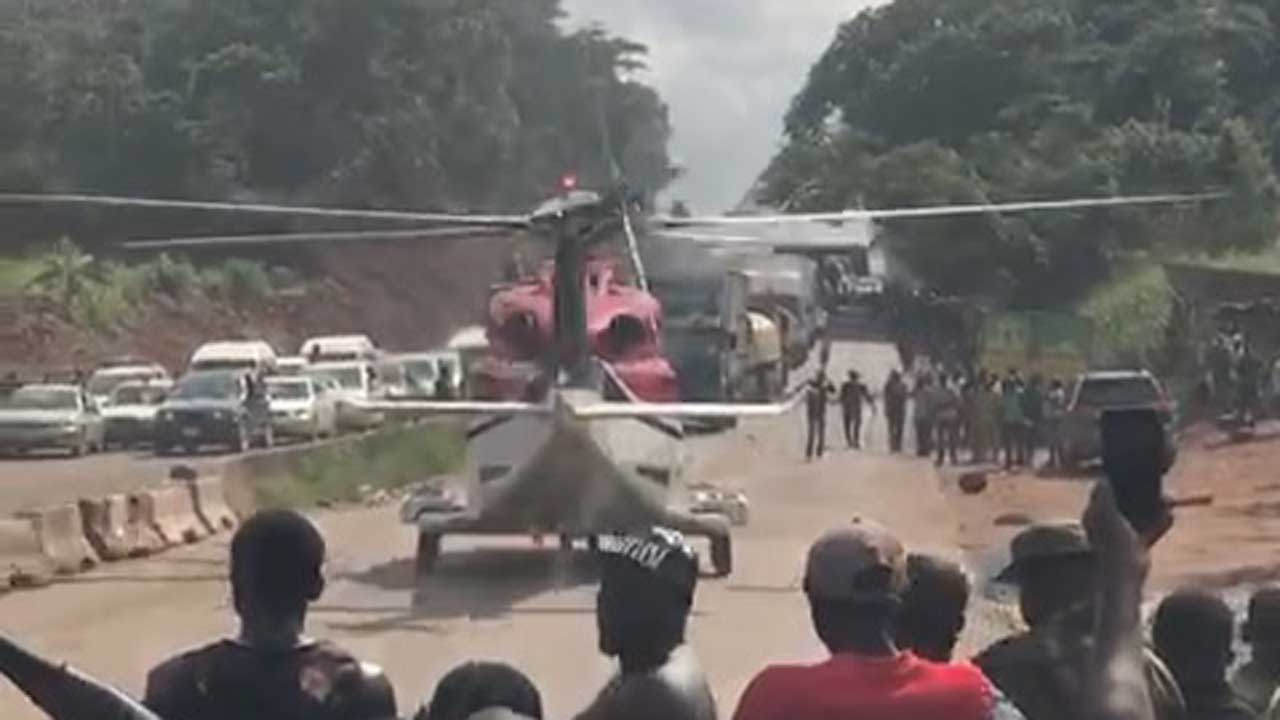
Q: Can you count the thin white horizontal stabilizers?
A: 2